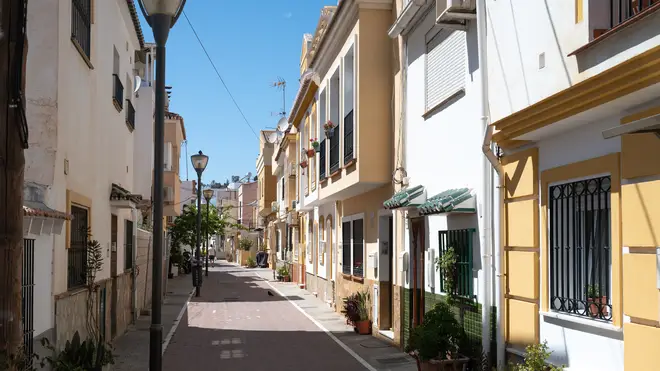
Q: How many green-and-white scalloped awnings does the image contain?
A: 2